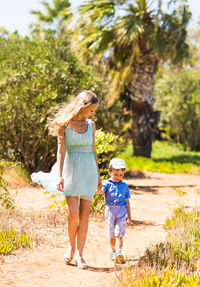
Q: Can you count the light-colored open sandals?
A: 2